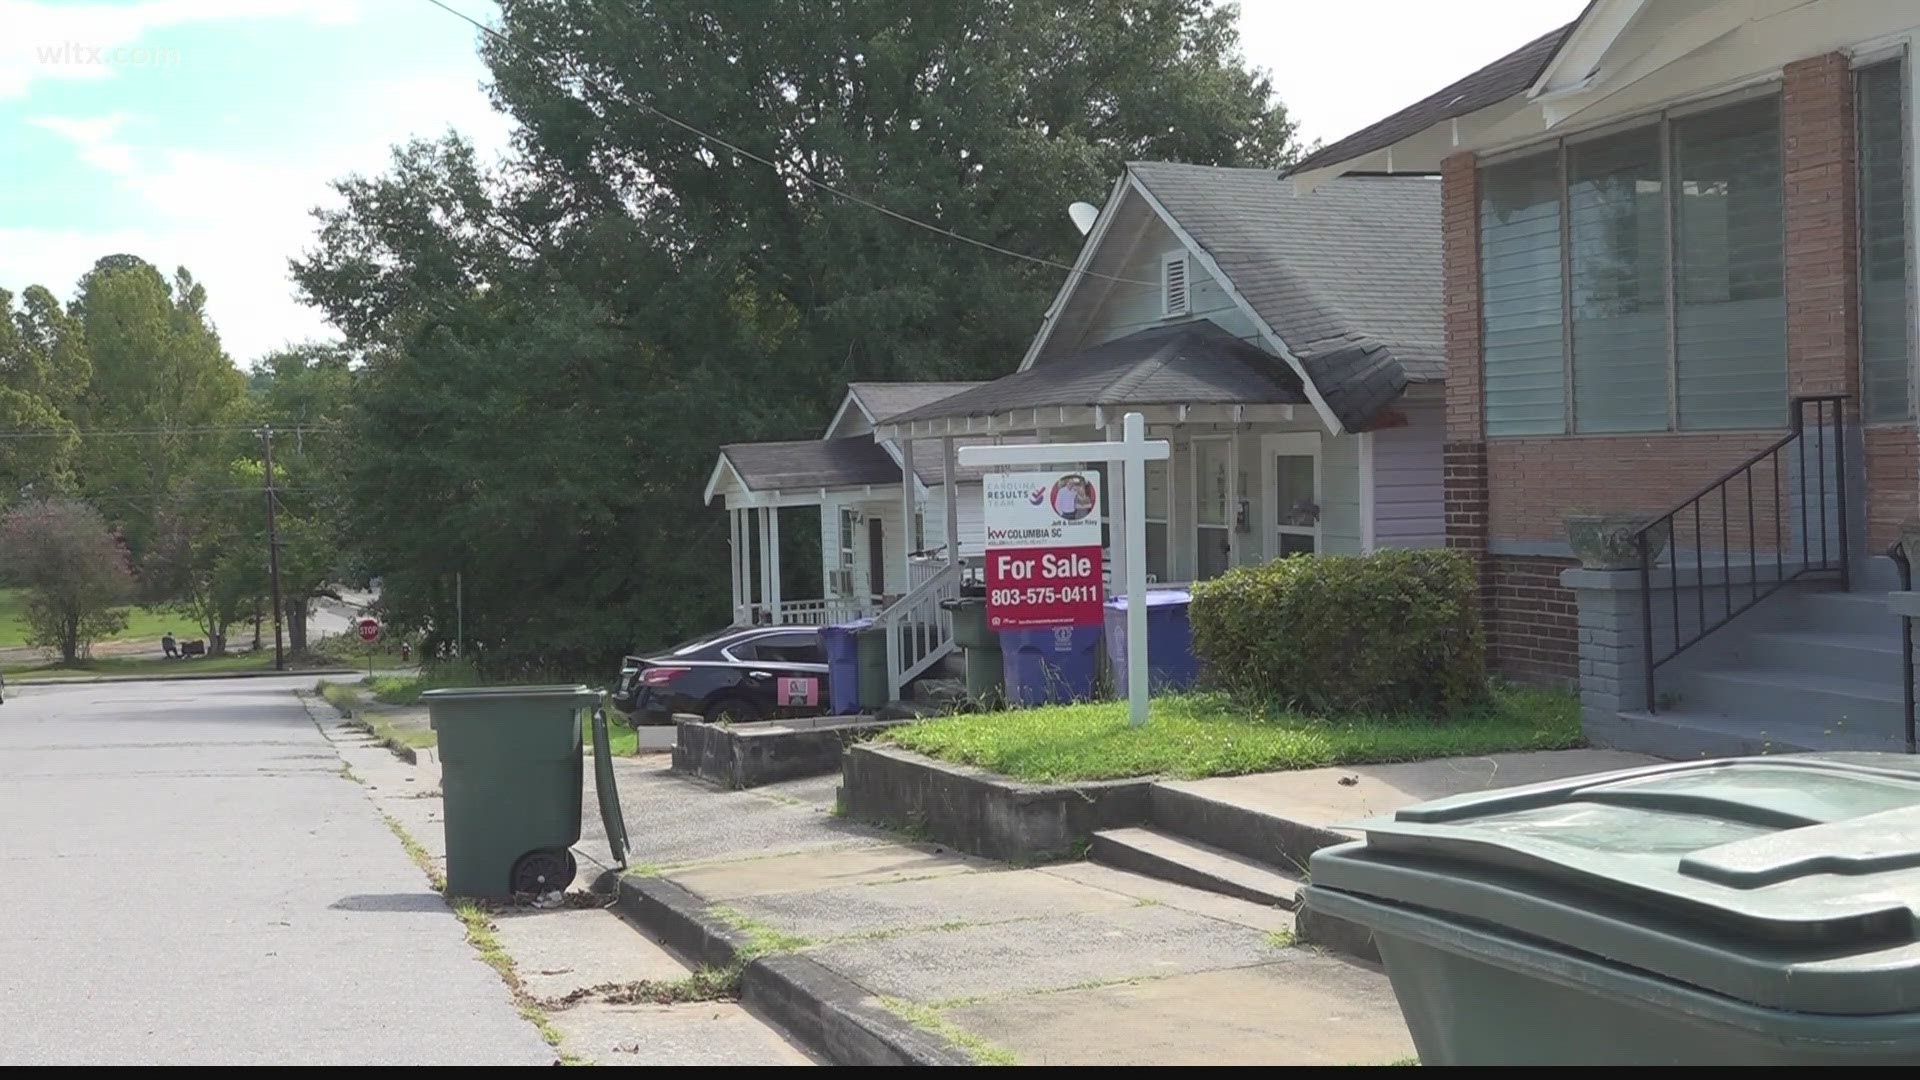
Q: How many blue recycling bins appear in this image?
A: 3